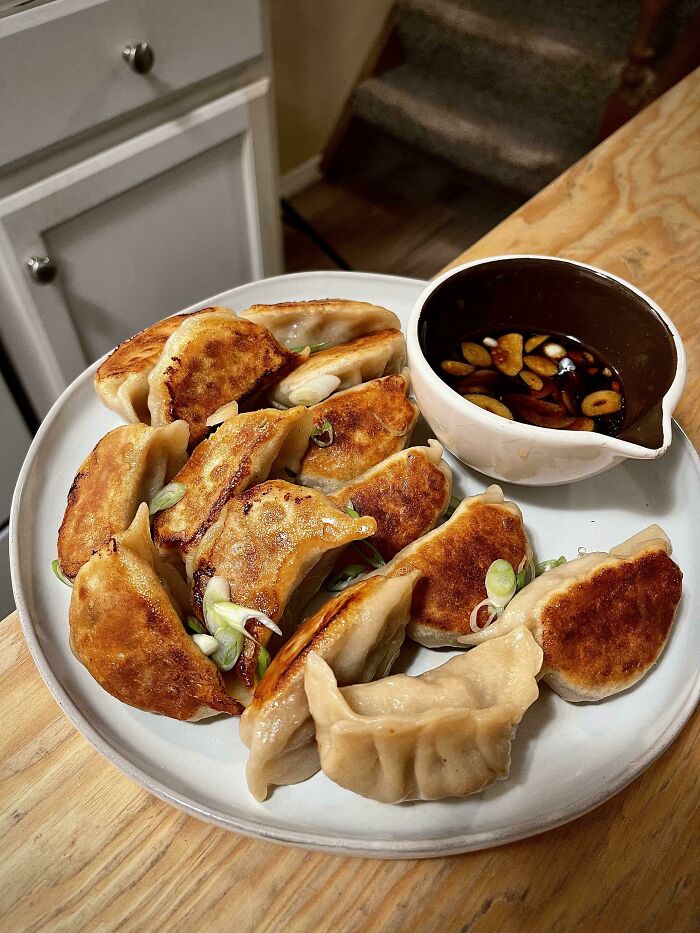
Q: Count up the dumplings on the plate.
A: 14